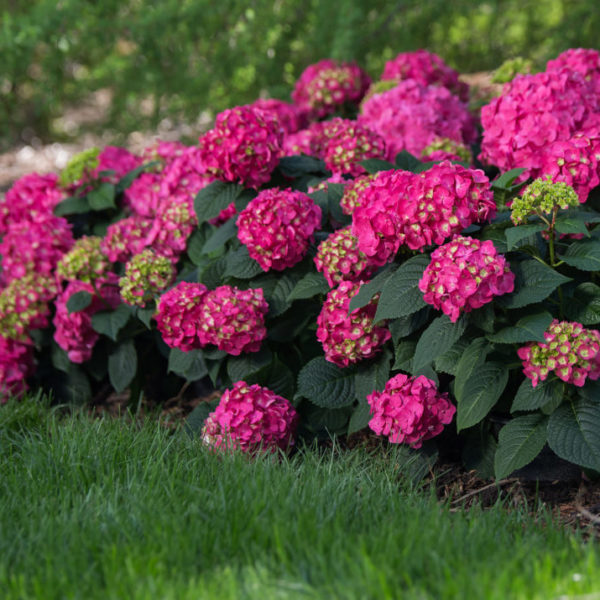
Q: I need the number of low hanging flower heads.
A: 2